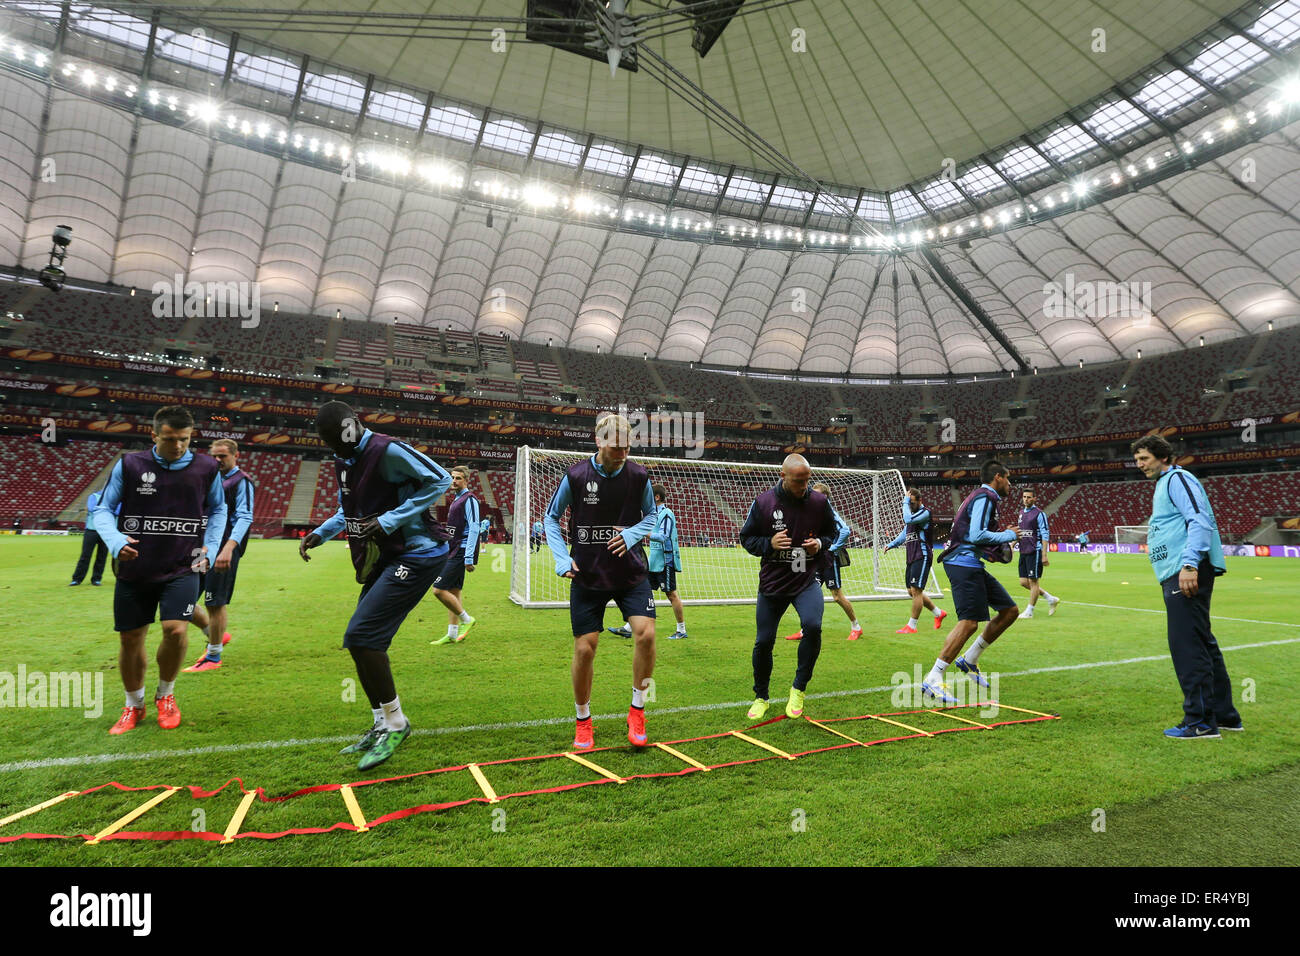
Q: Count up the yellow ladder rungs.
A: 12